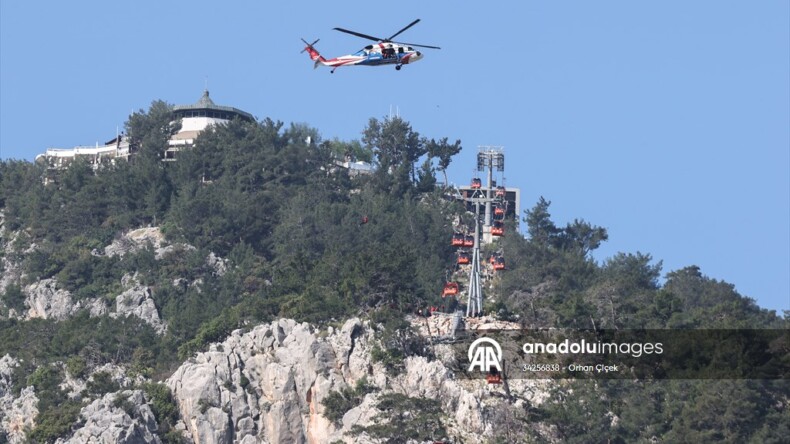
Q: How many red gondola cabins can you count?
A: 11